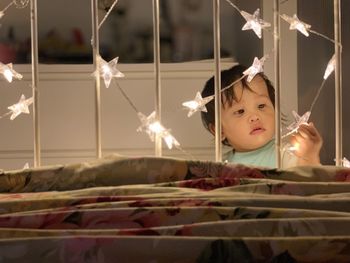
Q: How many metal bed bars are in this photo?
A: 6